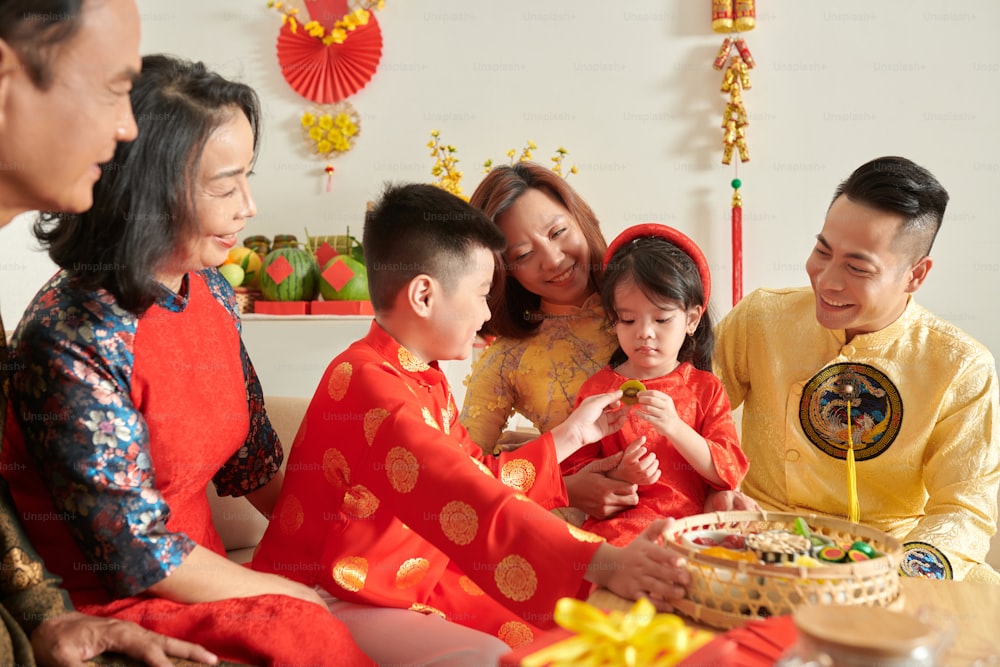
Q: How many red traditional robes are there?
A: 3